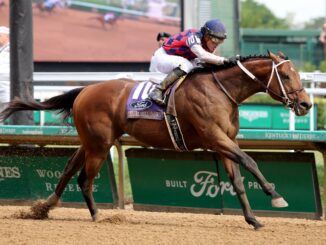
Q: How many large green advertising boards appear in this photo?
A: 2